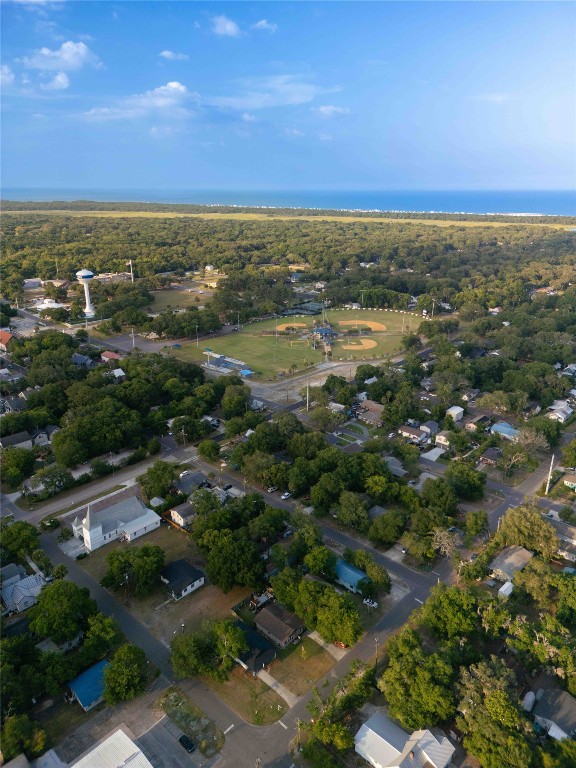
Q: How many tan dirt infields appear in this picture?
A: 3